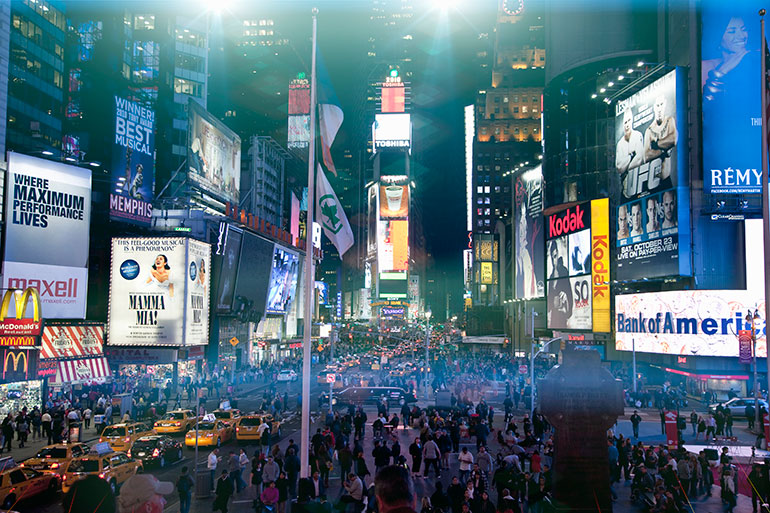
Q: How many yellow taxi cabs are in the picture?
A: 8